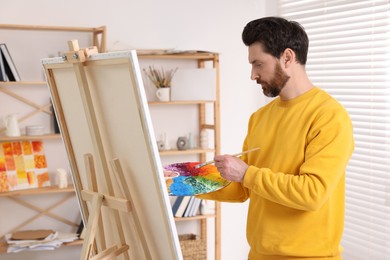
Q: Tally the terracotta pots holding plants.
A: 0